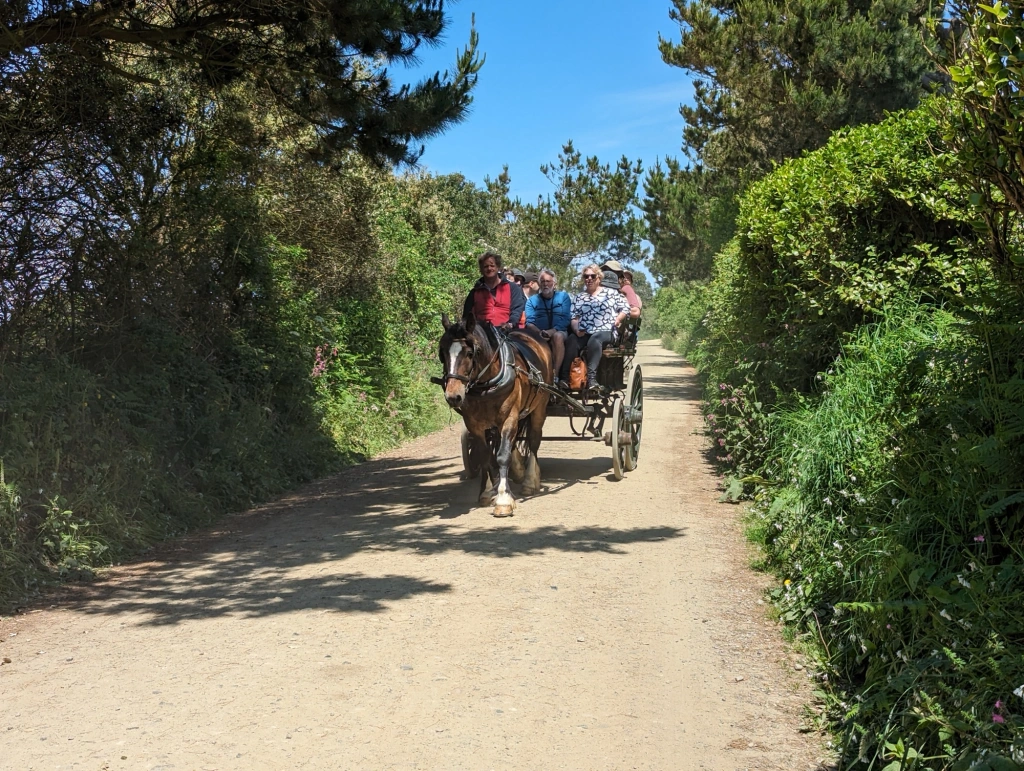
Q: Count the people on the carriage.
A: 9